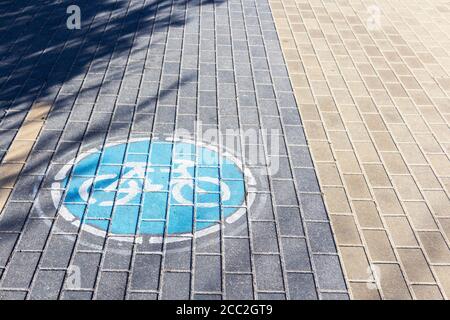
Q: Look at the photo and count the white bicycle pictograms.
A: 1